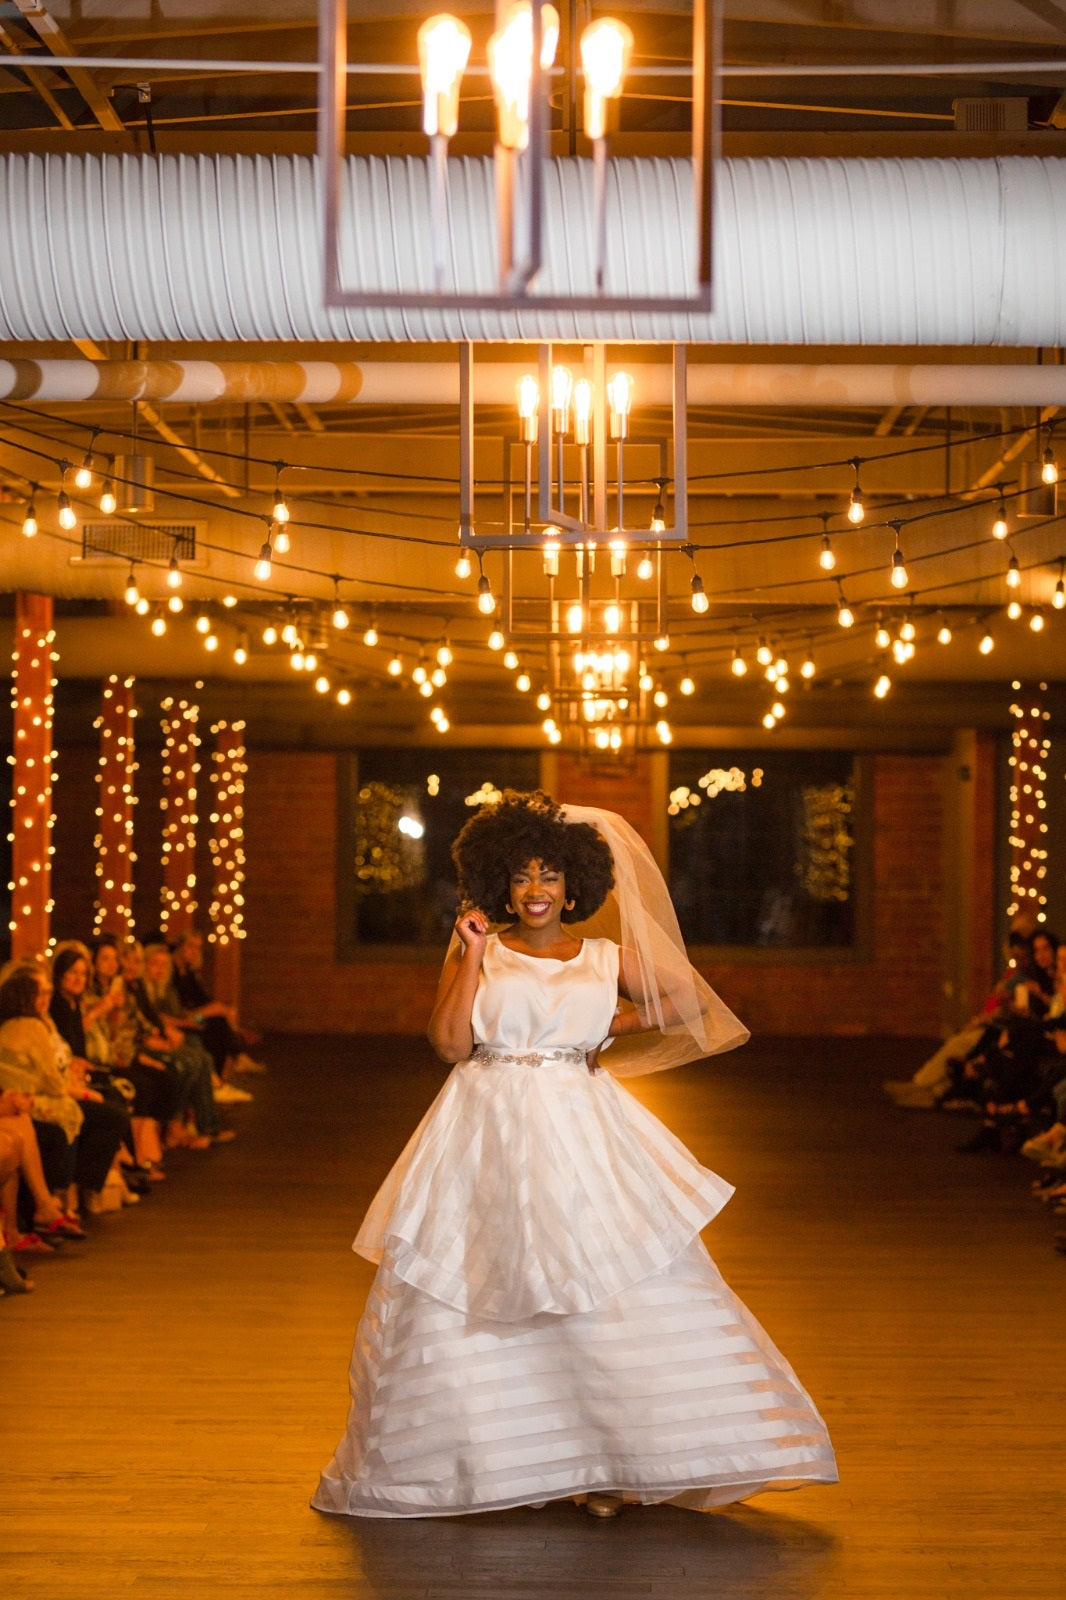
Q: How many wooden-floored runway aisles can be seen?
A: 1